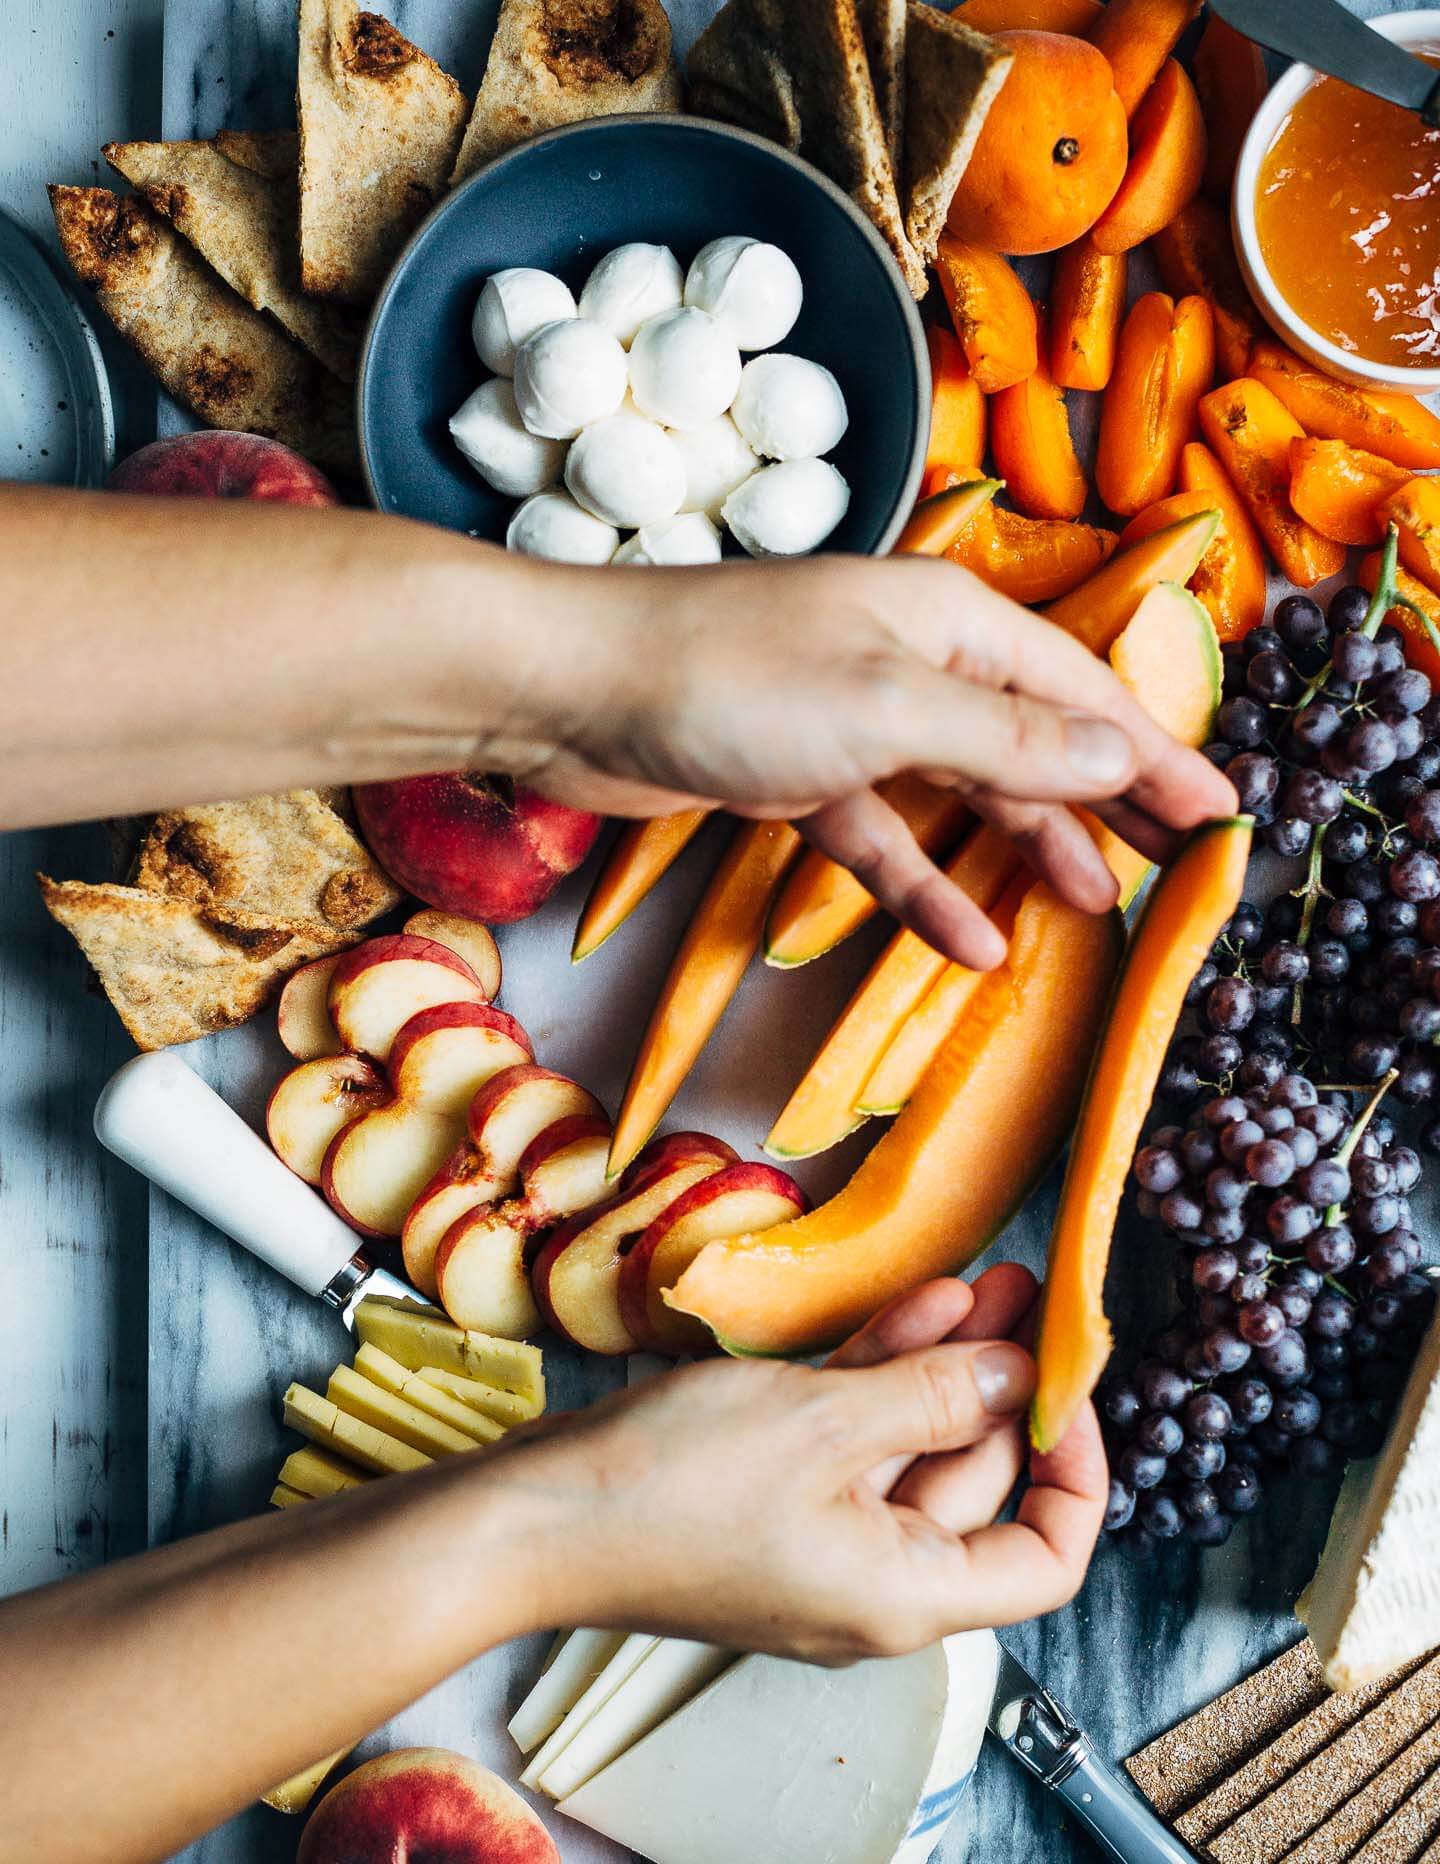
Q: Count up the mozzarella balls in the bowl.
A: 12